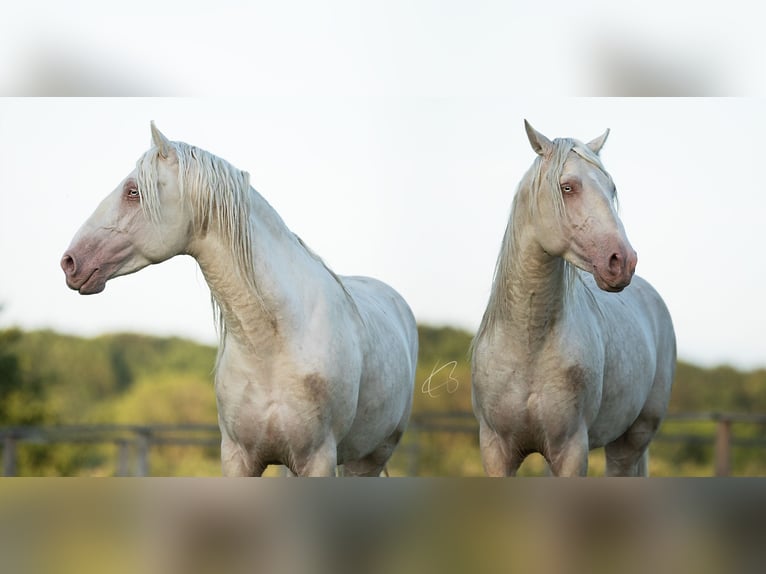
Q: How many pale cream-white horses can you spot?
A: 2